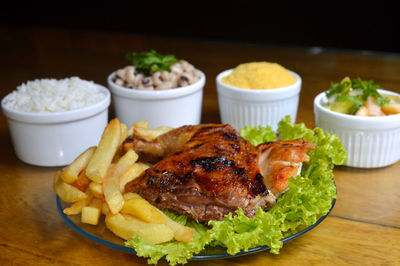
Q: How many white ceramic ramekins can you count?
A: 4